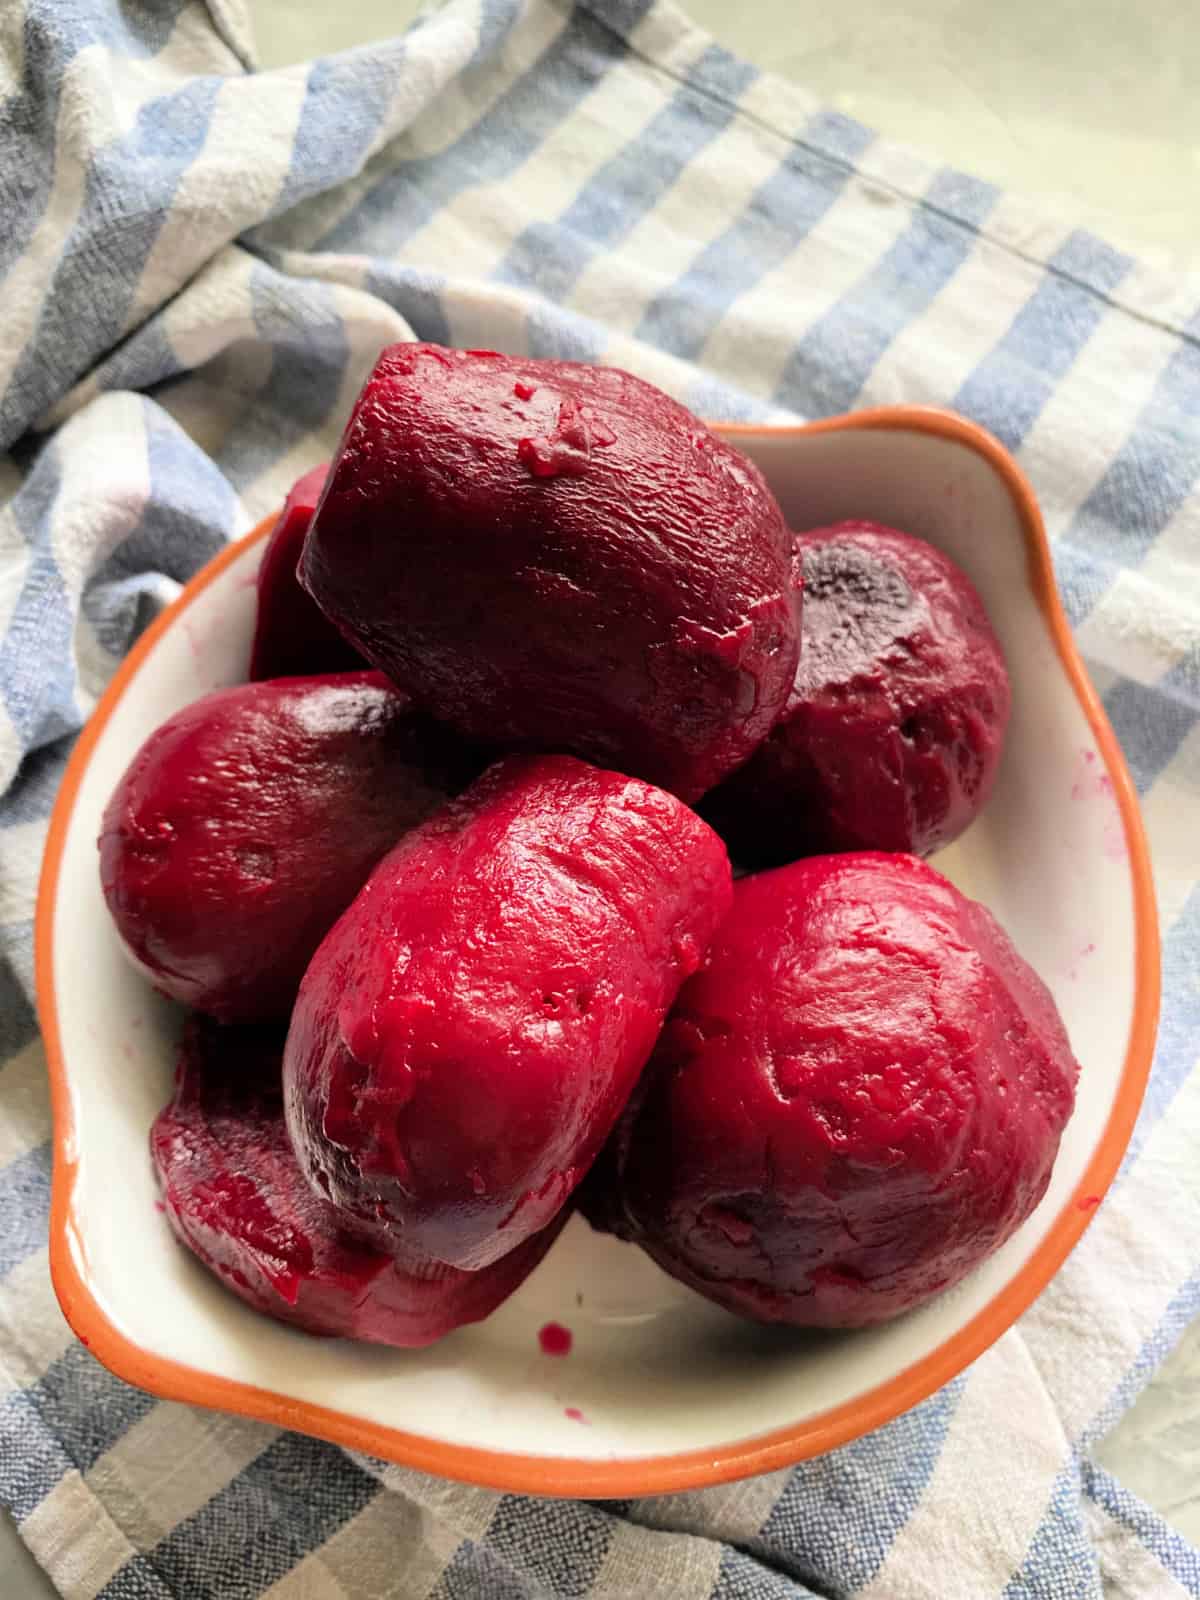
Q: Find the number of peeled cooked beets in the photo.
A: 7